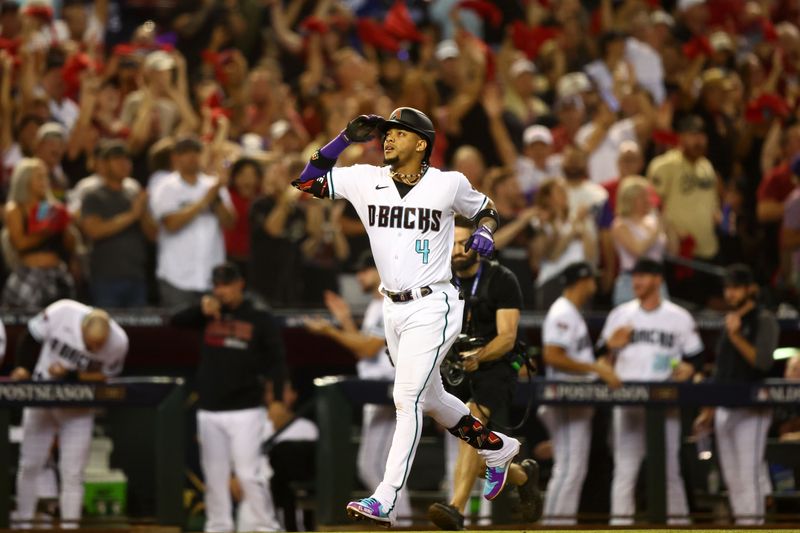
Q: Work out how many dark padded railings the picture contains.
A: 2